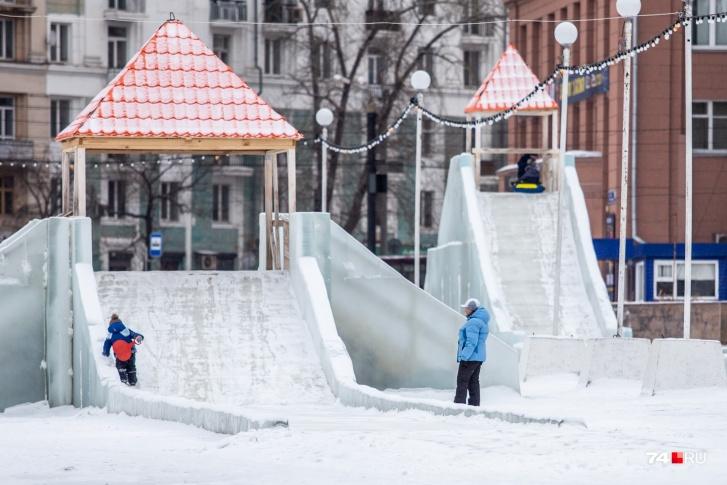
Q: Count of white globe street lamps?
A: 4